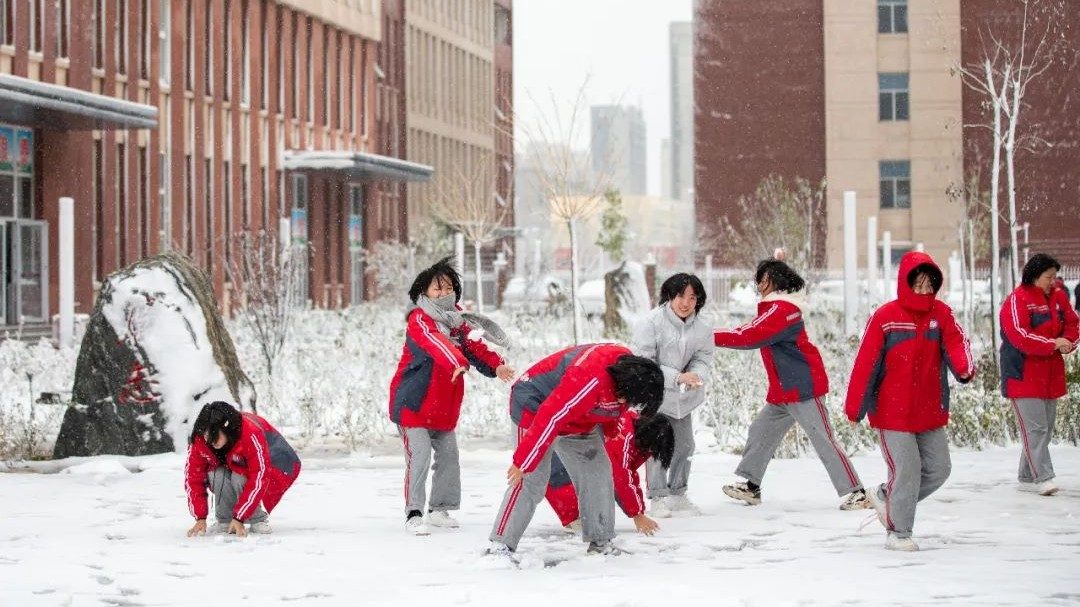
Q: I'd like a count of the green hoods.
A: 0